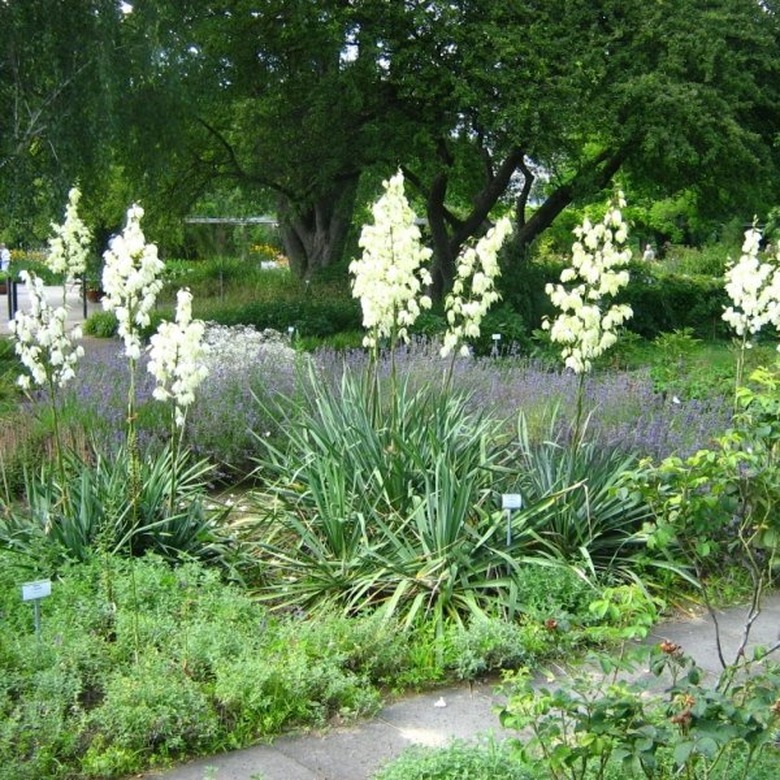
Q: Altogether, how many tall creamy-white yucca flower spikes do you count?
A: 8